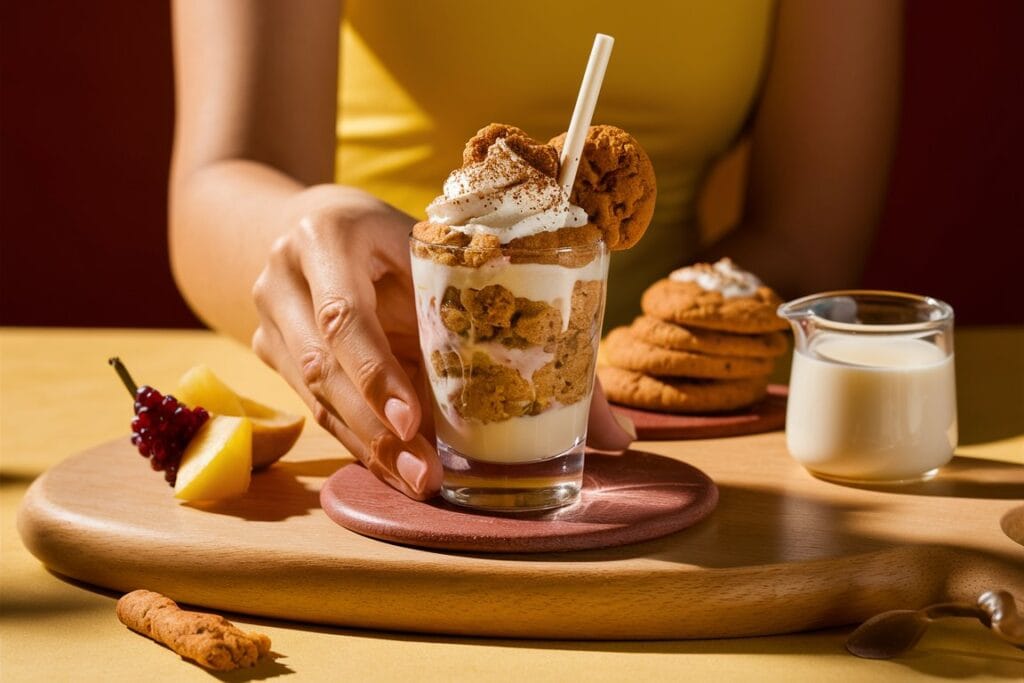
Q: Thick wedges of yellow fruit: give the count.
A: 2